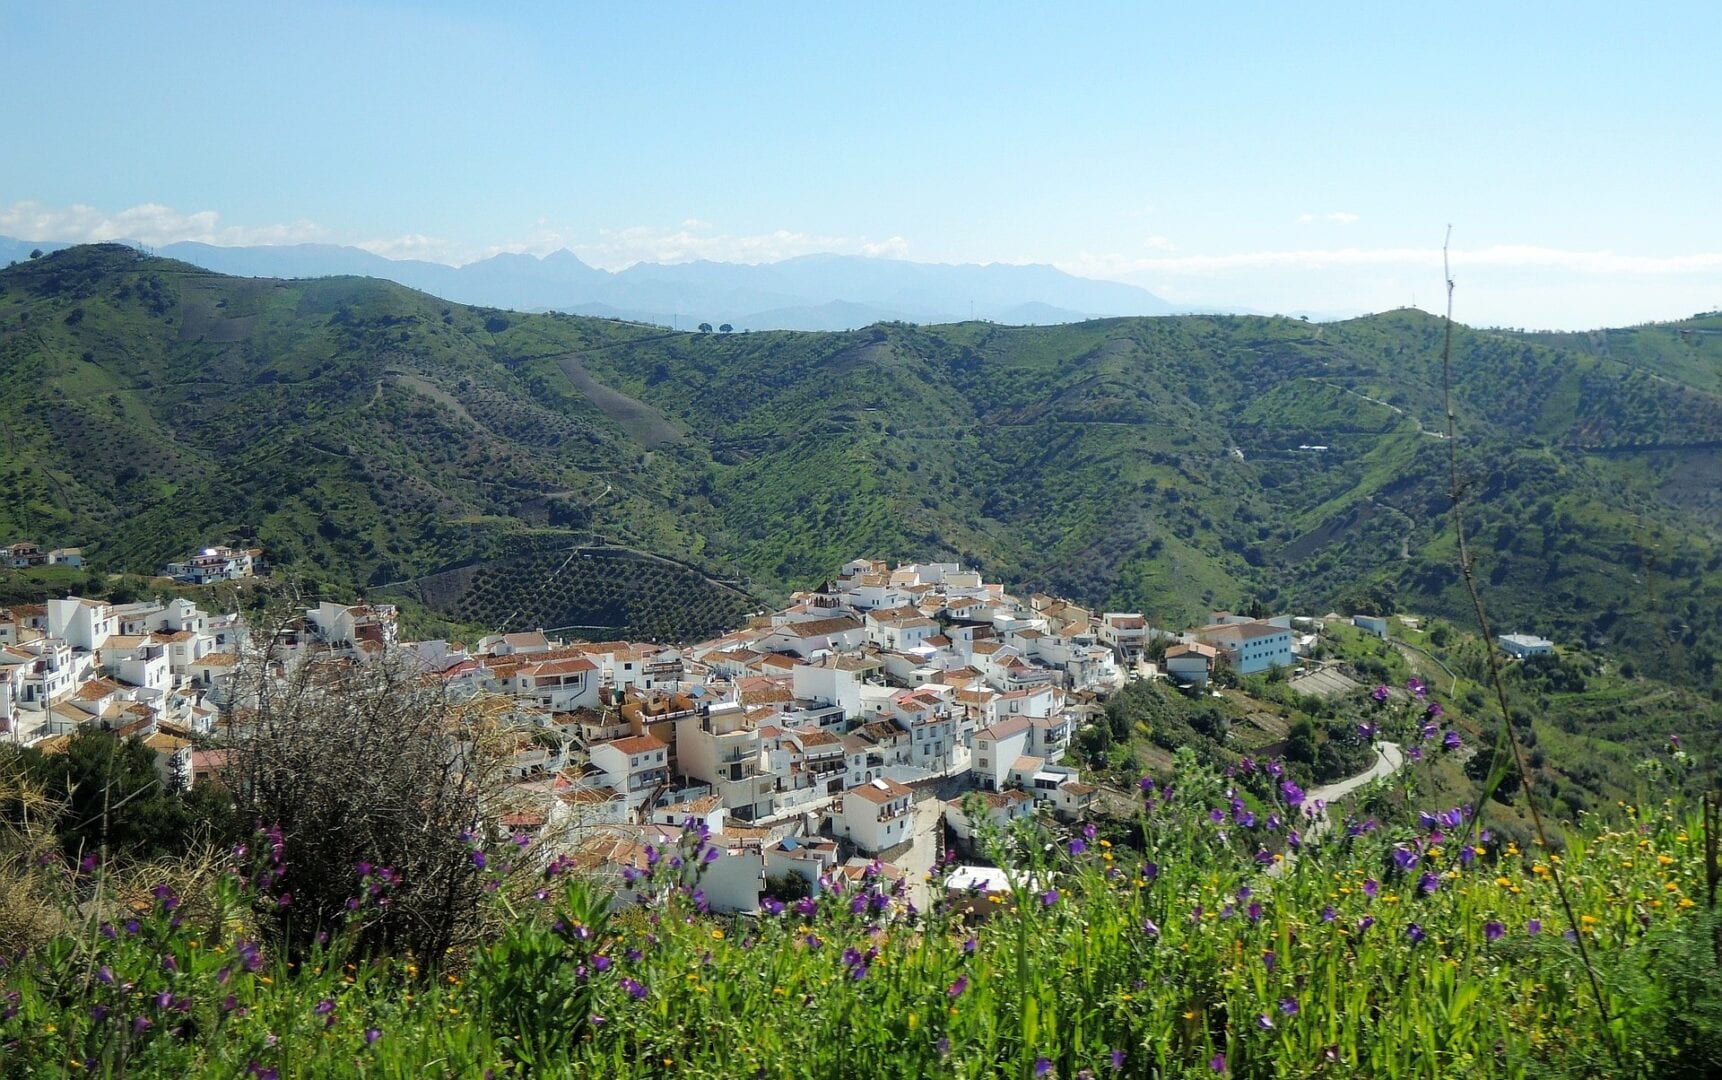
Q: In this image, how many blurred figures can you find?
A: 0